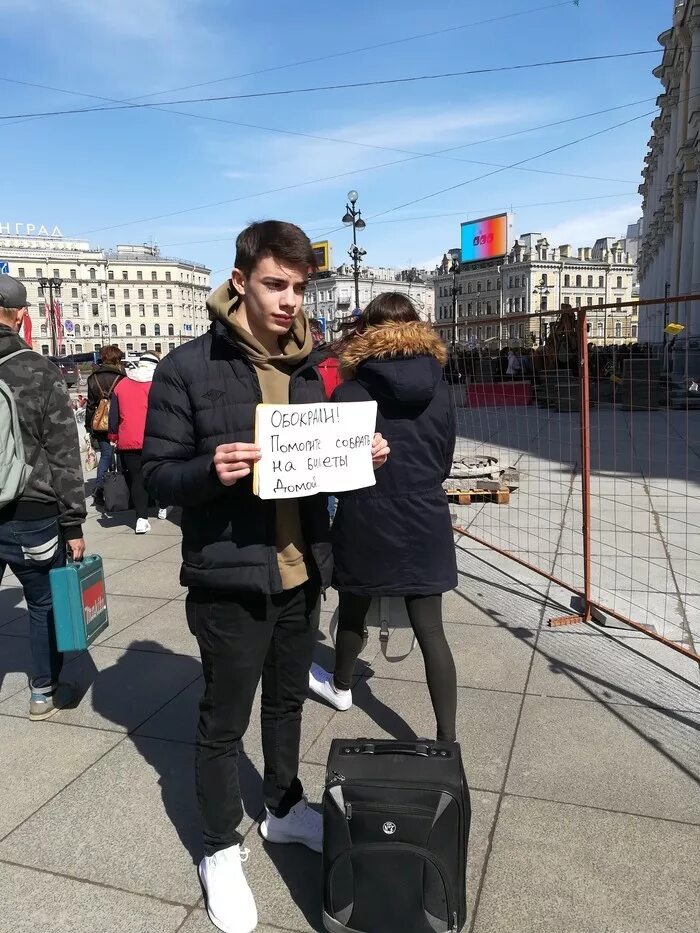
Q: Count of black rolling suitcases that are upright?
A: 1